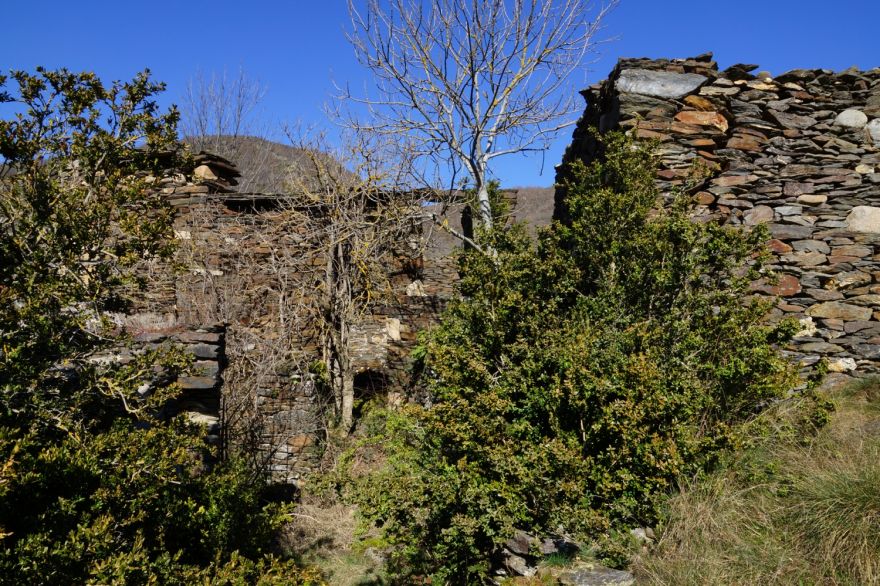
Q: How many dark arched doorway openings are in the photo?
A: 1